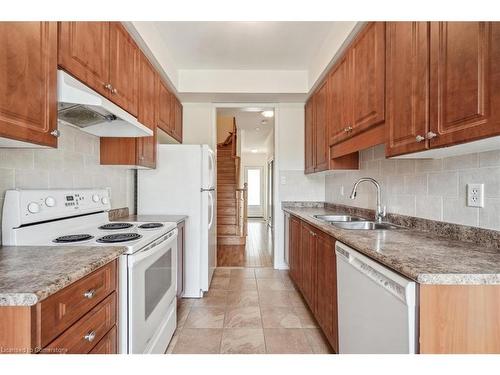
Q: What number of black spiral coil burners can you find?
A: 4